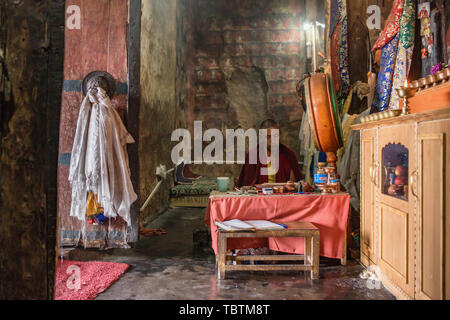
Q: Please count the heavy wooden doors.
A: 1